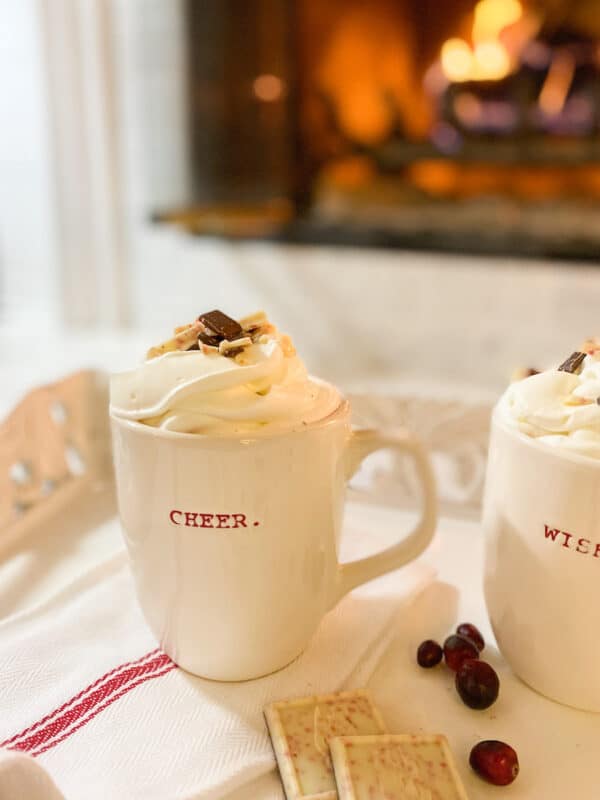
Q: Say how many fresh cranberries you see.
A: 5